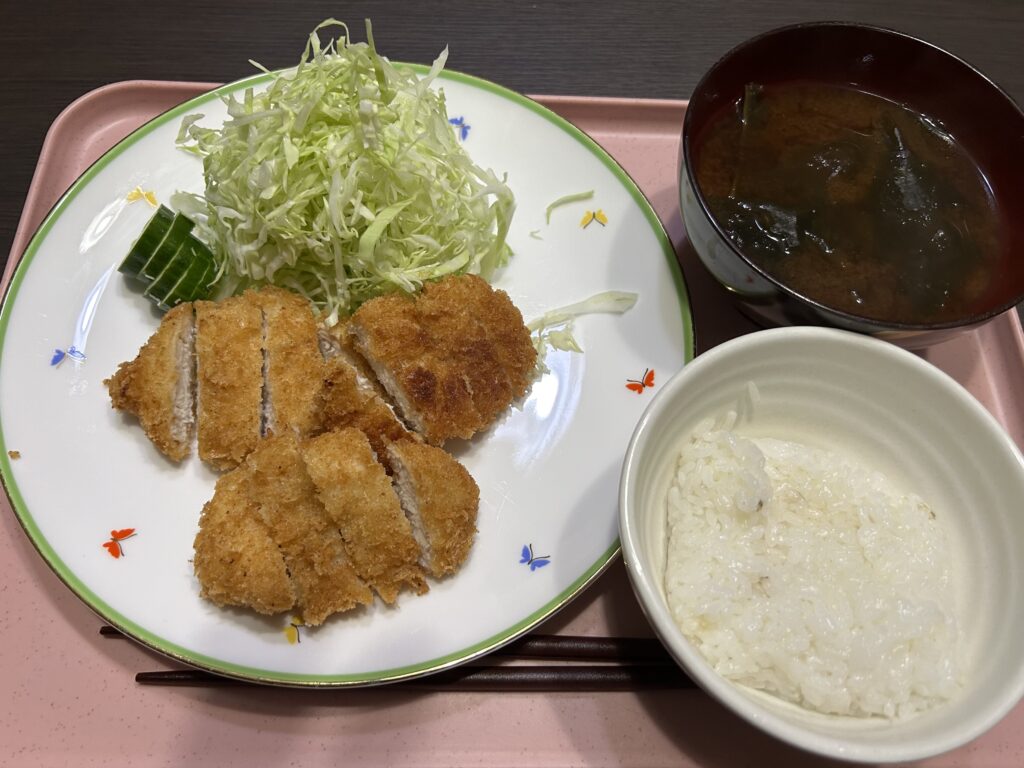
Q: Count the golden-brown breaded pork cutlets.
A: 3